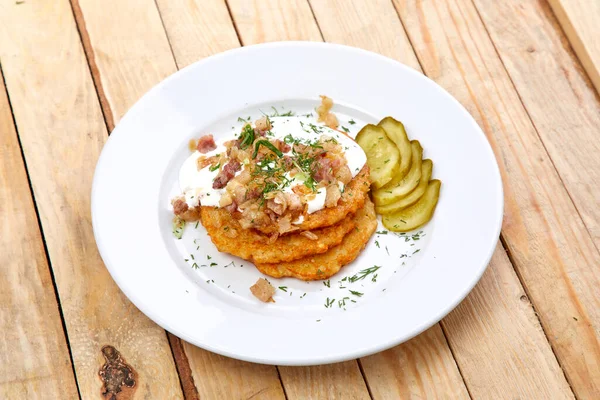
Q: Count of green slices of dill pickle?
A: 5